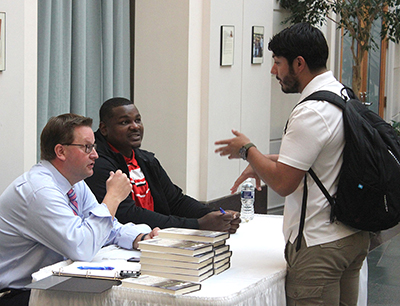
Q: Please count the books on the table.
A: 12